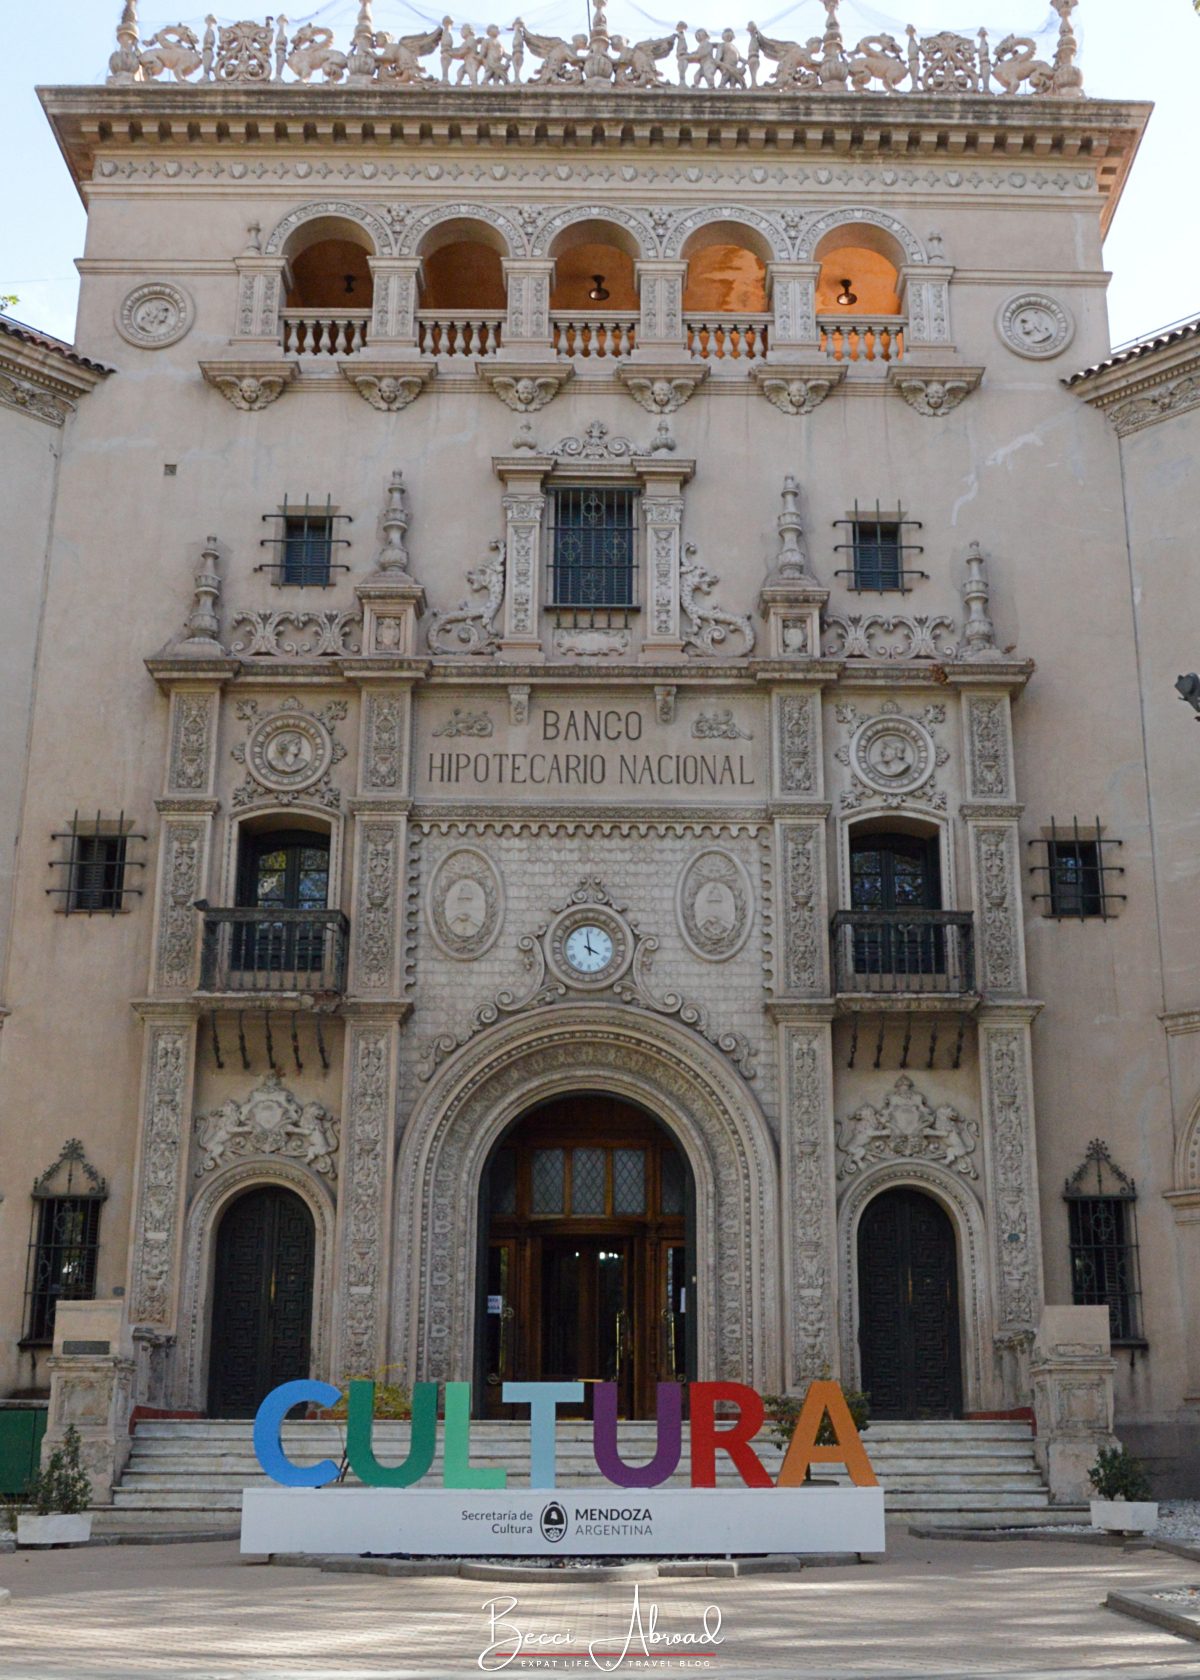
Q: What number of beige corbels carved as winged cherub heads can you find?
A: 6